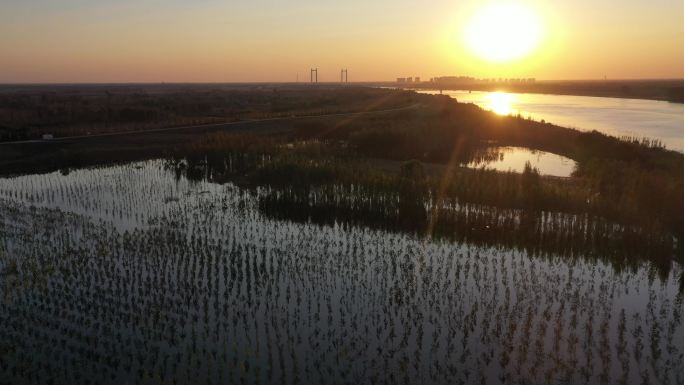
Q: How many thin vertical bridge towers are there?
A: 2